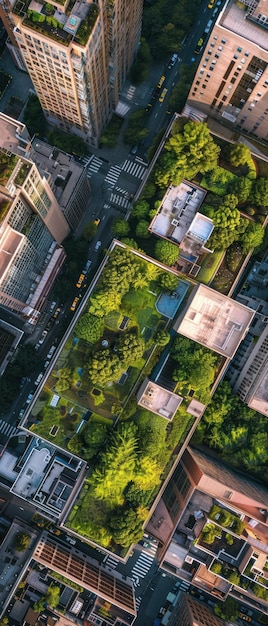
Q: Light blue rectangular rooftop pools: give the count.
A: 1